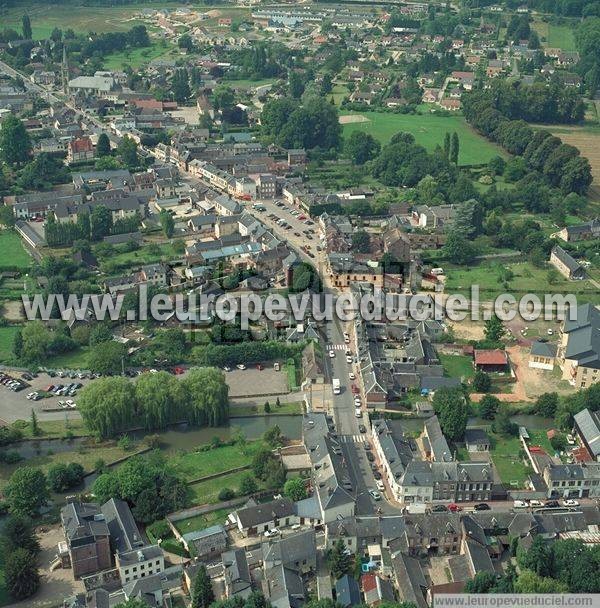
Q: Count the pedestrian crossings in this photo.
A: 2